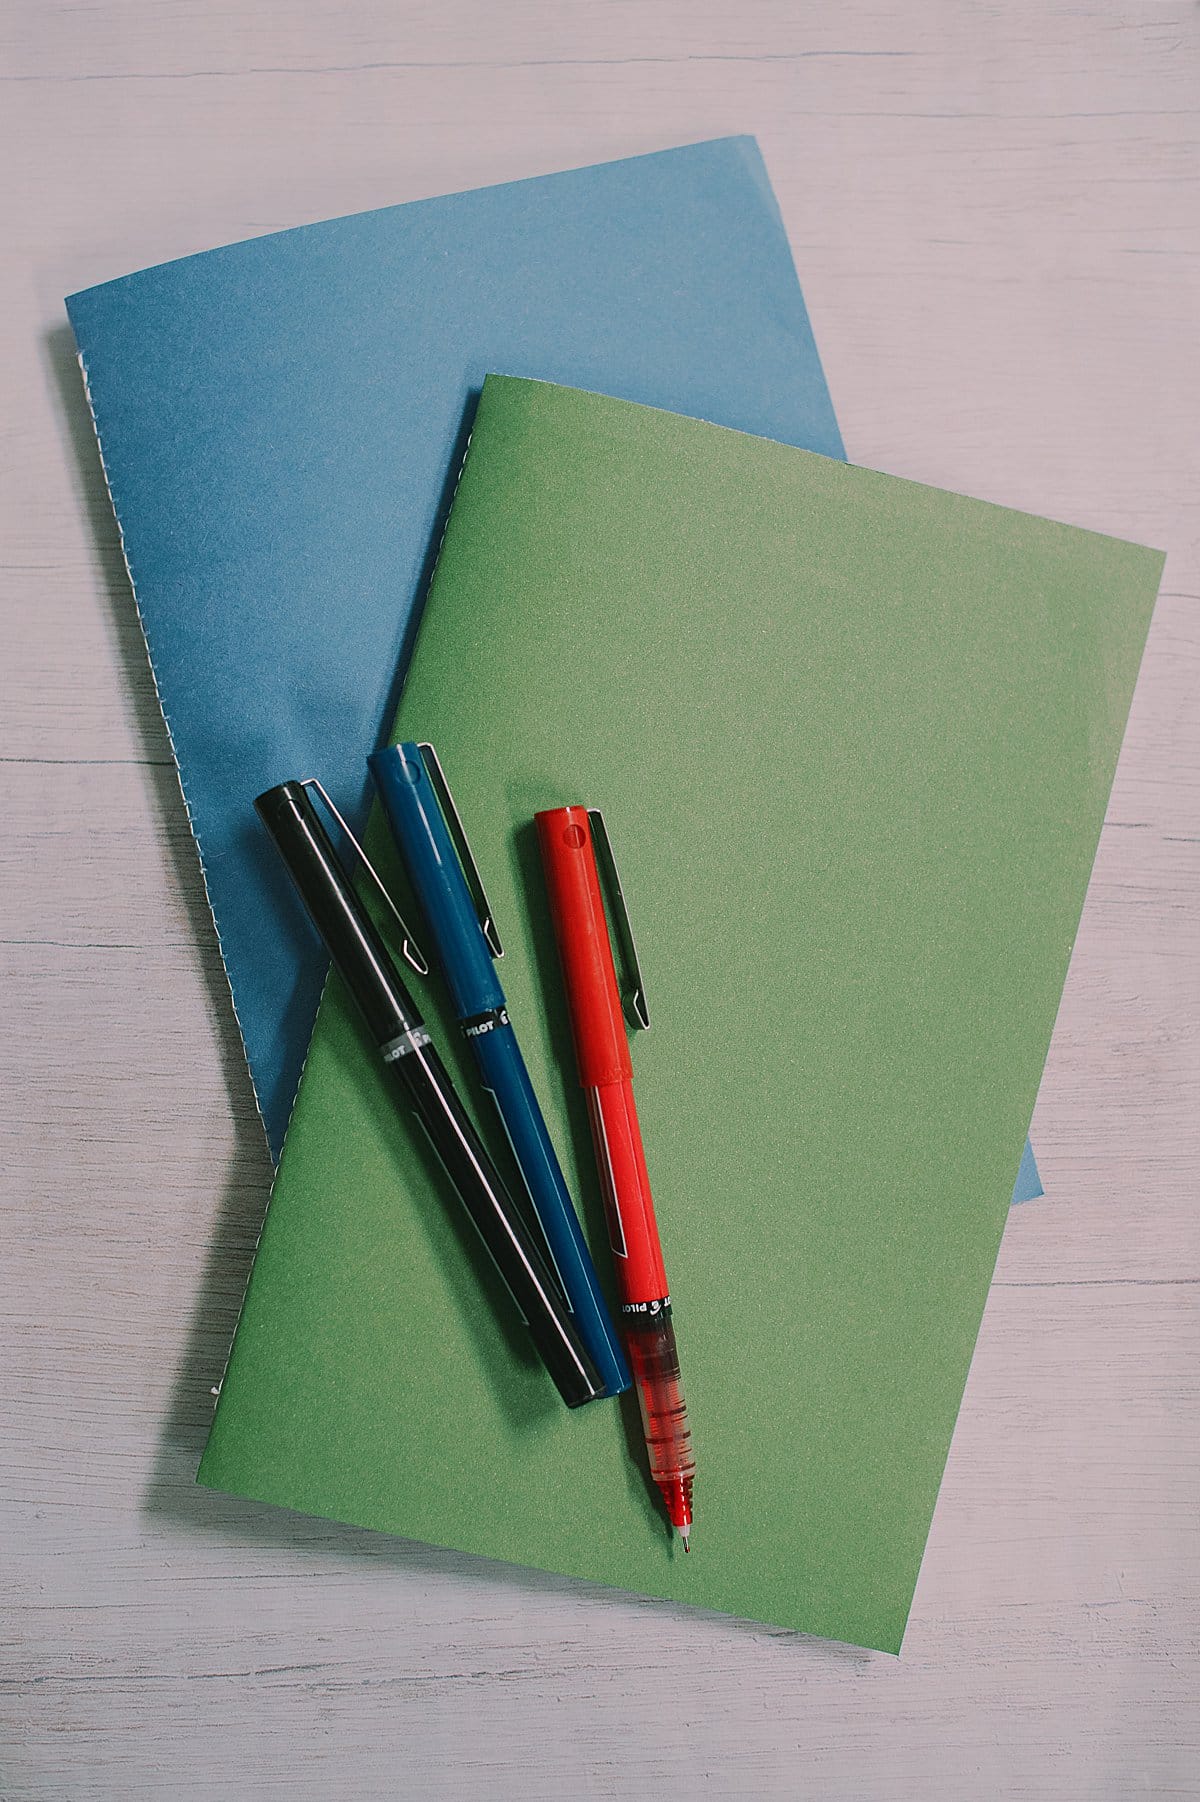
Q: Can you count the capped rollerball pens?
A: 2